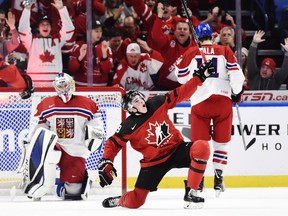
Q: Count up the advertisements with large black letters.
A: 1